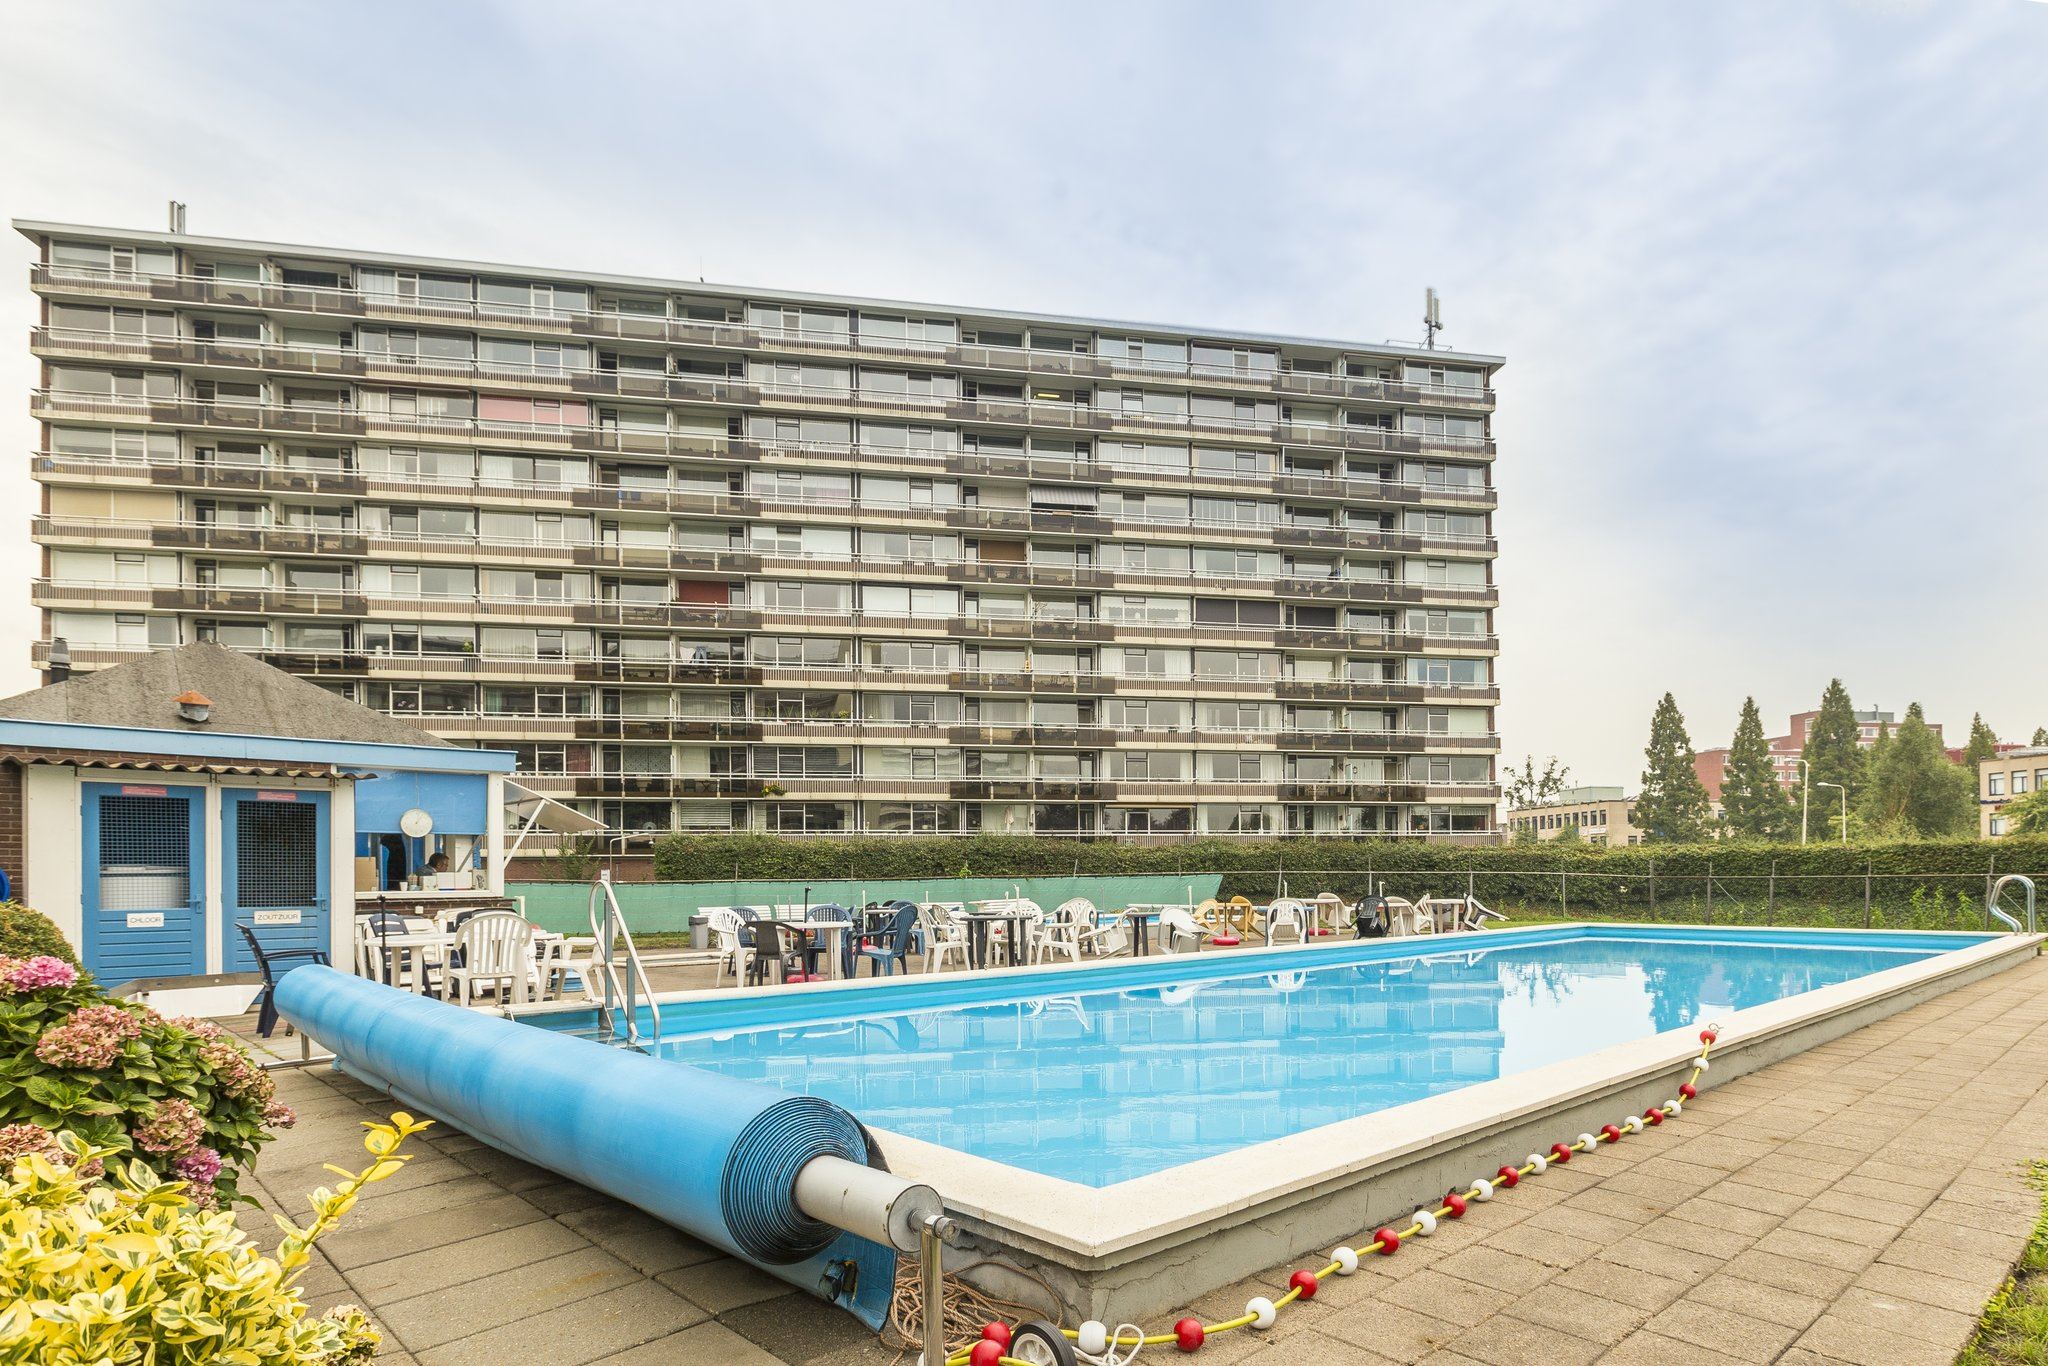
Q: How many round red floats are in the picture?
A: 12